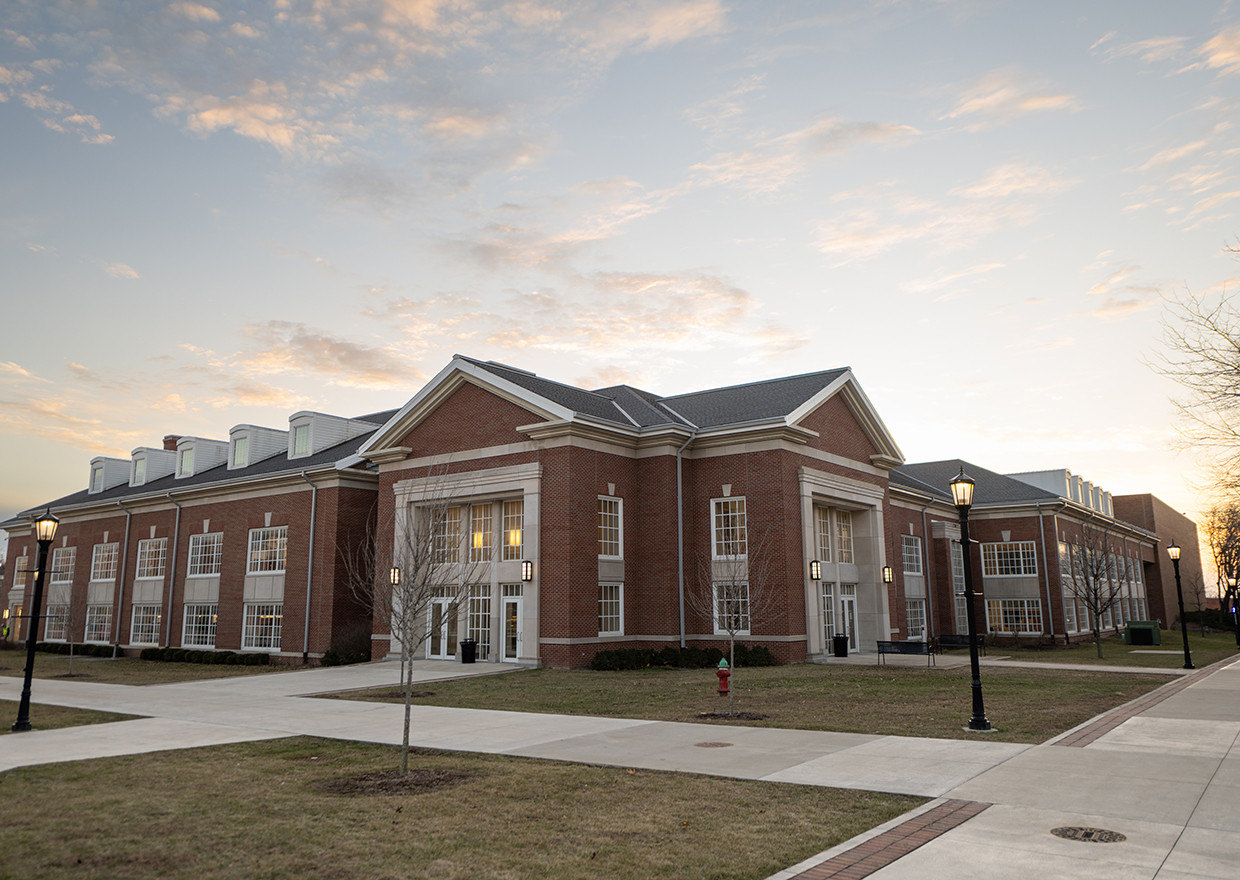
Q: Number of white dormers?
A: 10